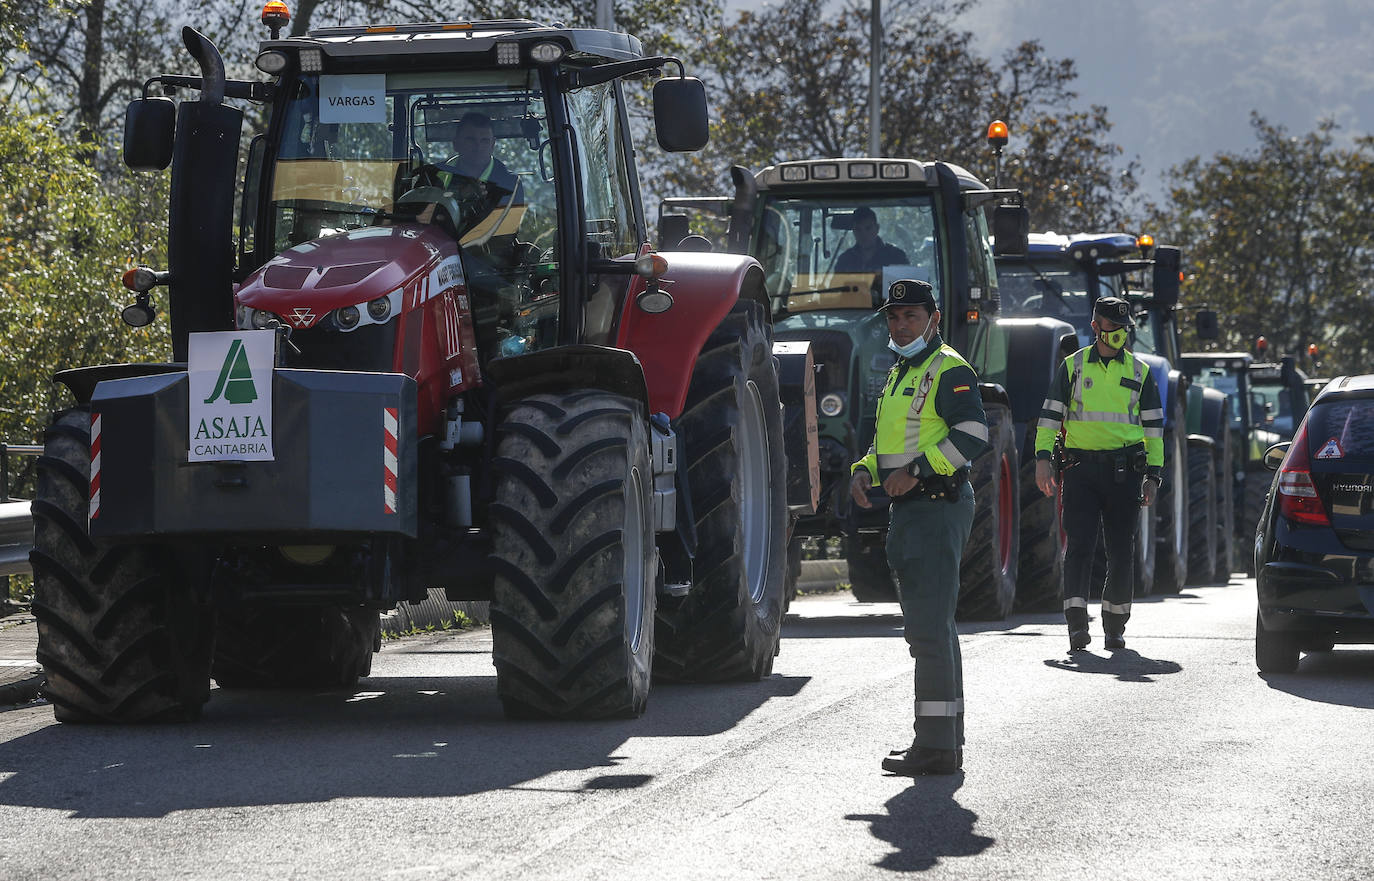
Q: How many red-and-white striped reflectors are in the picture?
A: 2